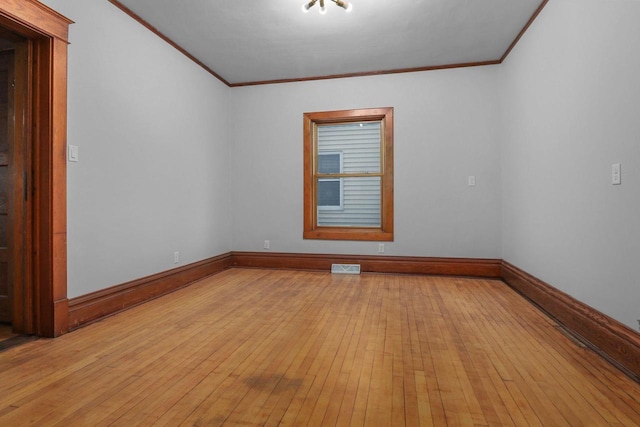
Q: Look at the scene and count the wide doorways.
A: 1